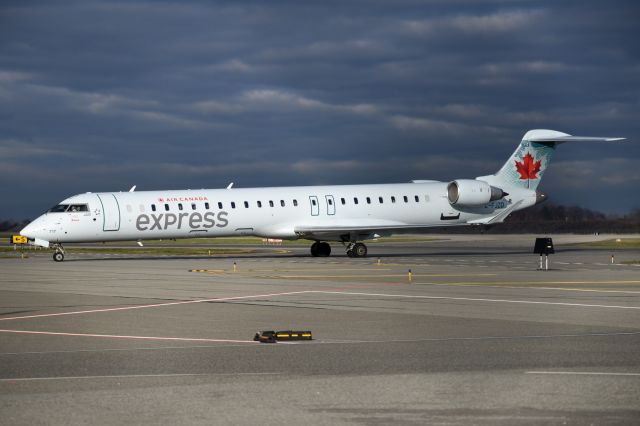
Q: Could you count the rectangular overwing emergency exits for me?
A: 2